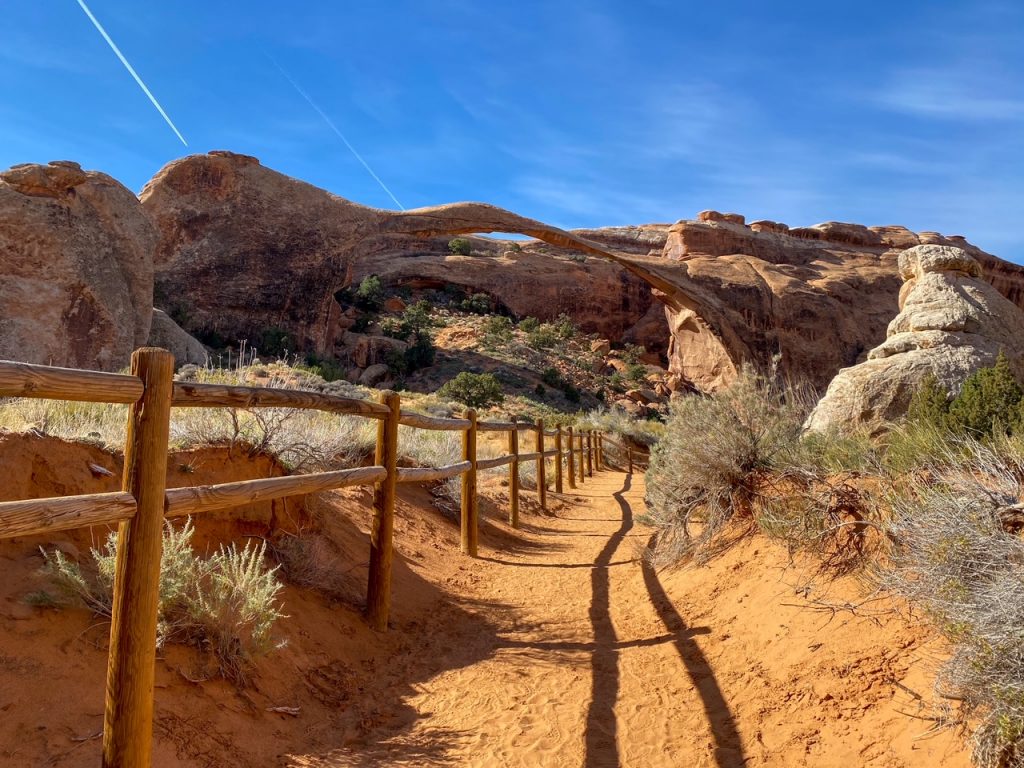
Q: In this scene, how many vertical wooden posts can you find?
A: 12